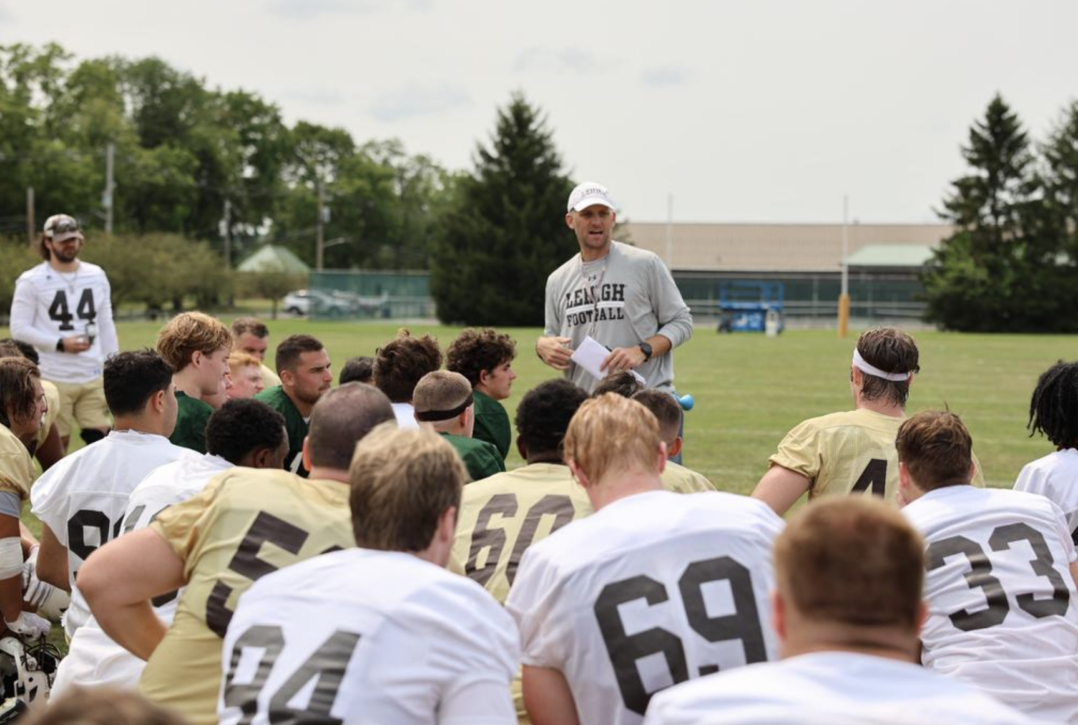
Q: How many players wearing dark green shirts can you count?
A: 4